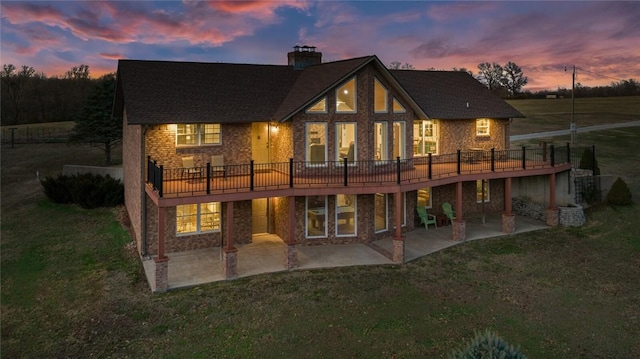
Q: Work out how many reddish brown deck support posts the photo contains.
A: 7